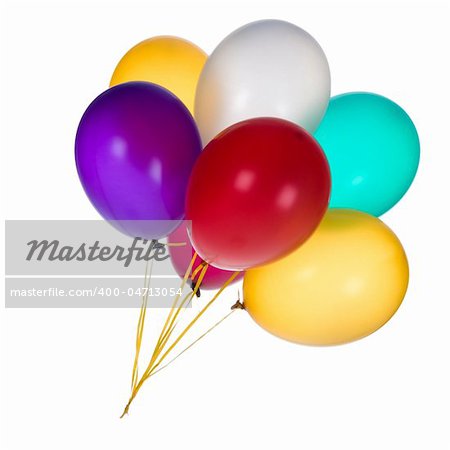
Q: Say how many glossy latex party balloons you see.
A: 7